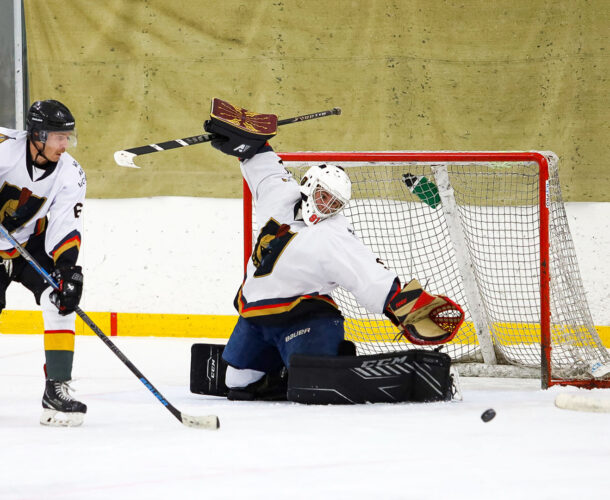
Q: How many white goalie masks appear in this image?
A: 1